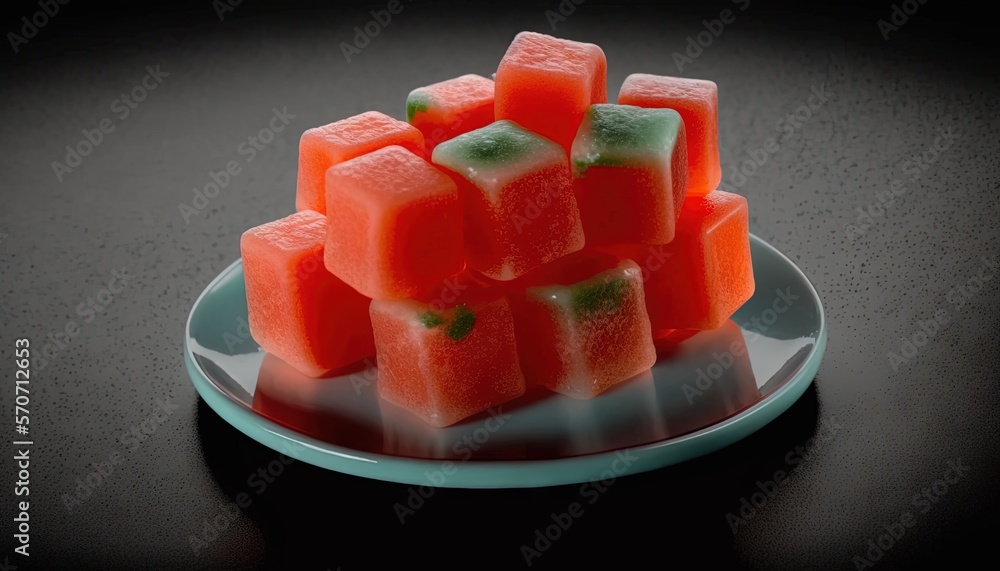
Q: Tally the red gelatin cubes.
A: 11